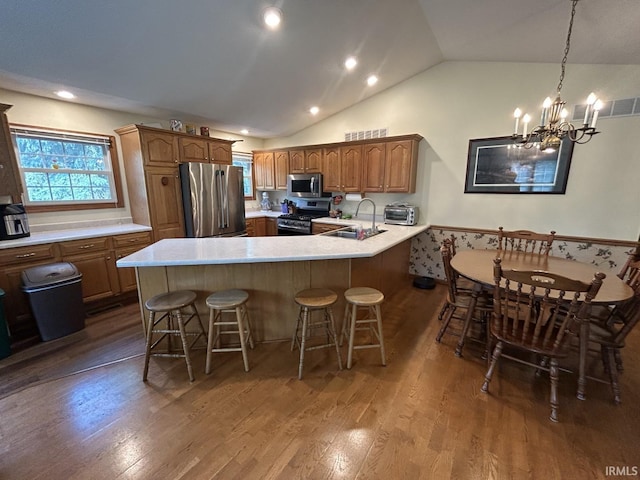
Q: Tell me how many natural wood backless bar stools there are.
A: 4